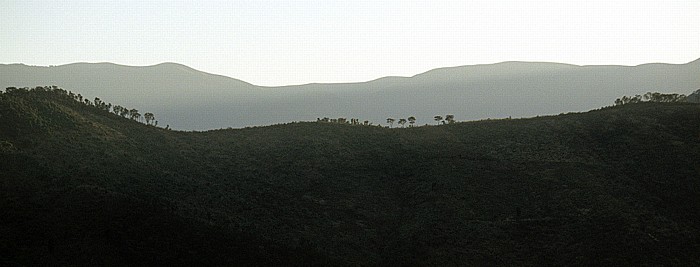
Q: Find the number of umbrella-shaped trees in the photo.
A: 5